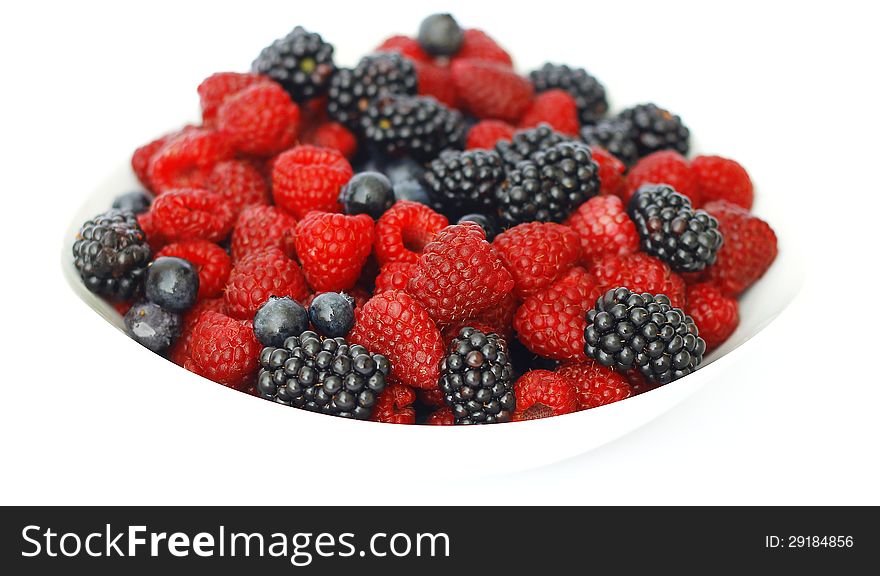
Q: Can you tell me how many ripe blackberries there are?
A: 14